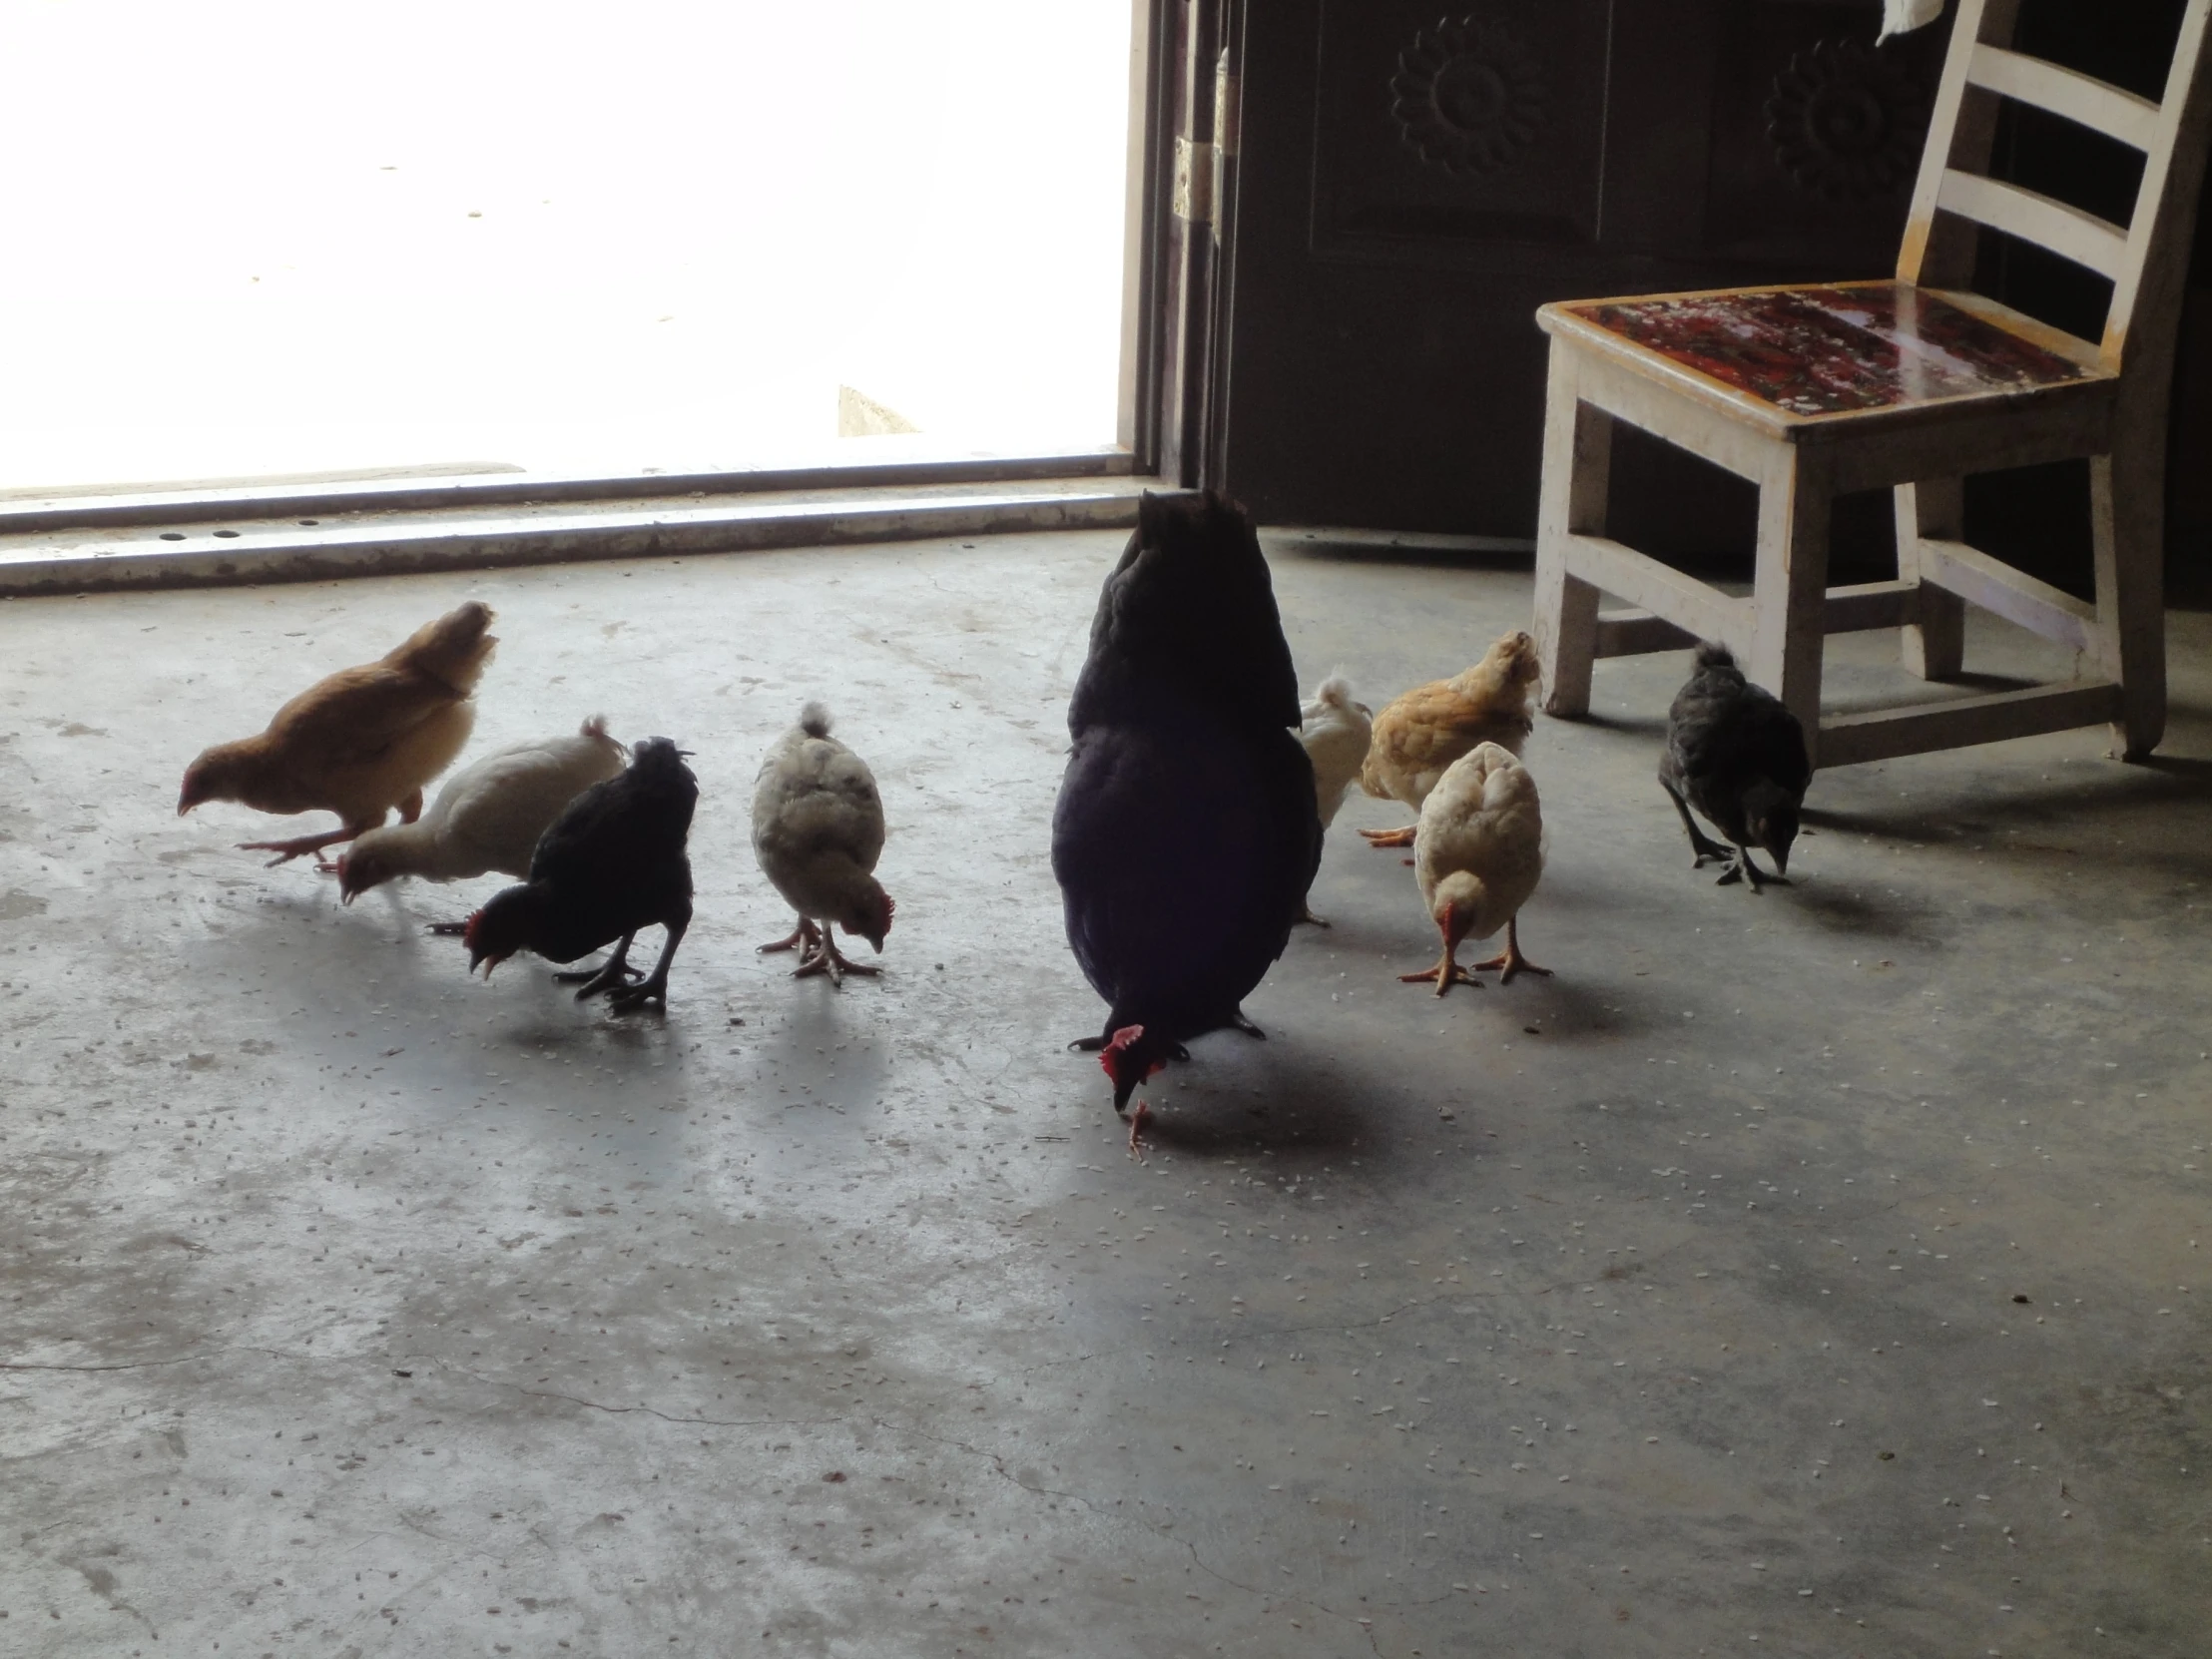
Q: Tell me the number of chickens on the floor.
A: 9